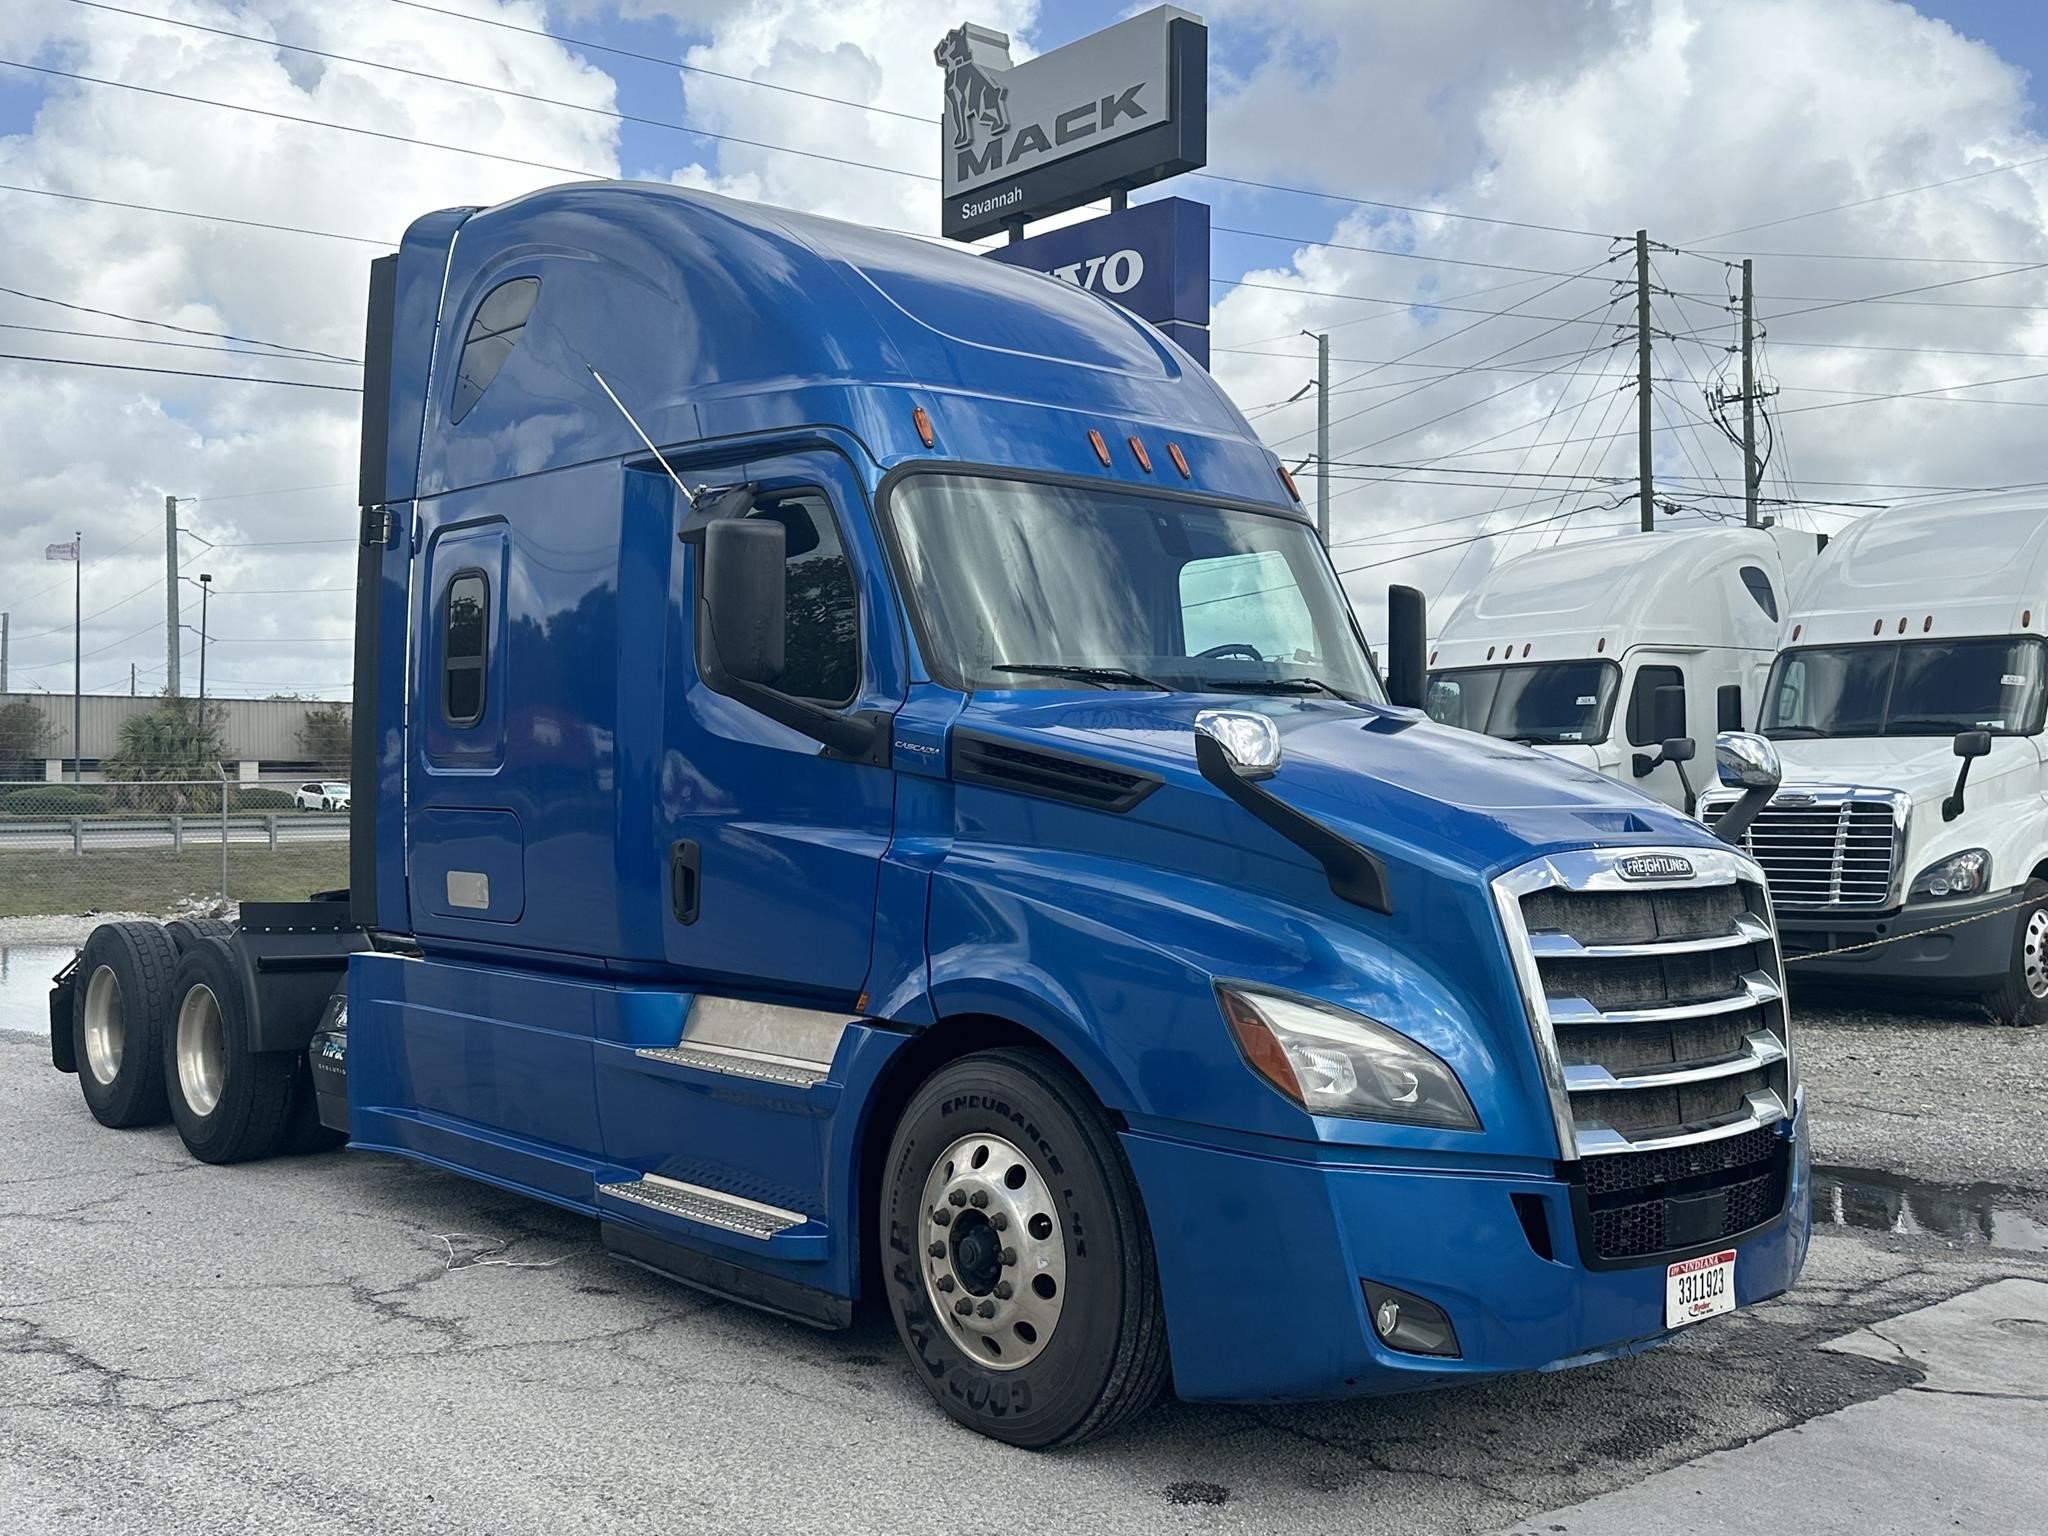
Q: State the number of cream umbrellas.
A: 0